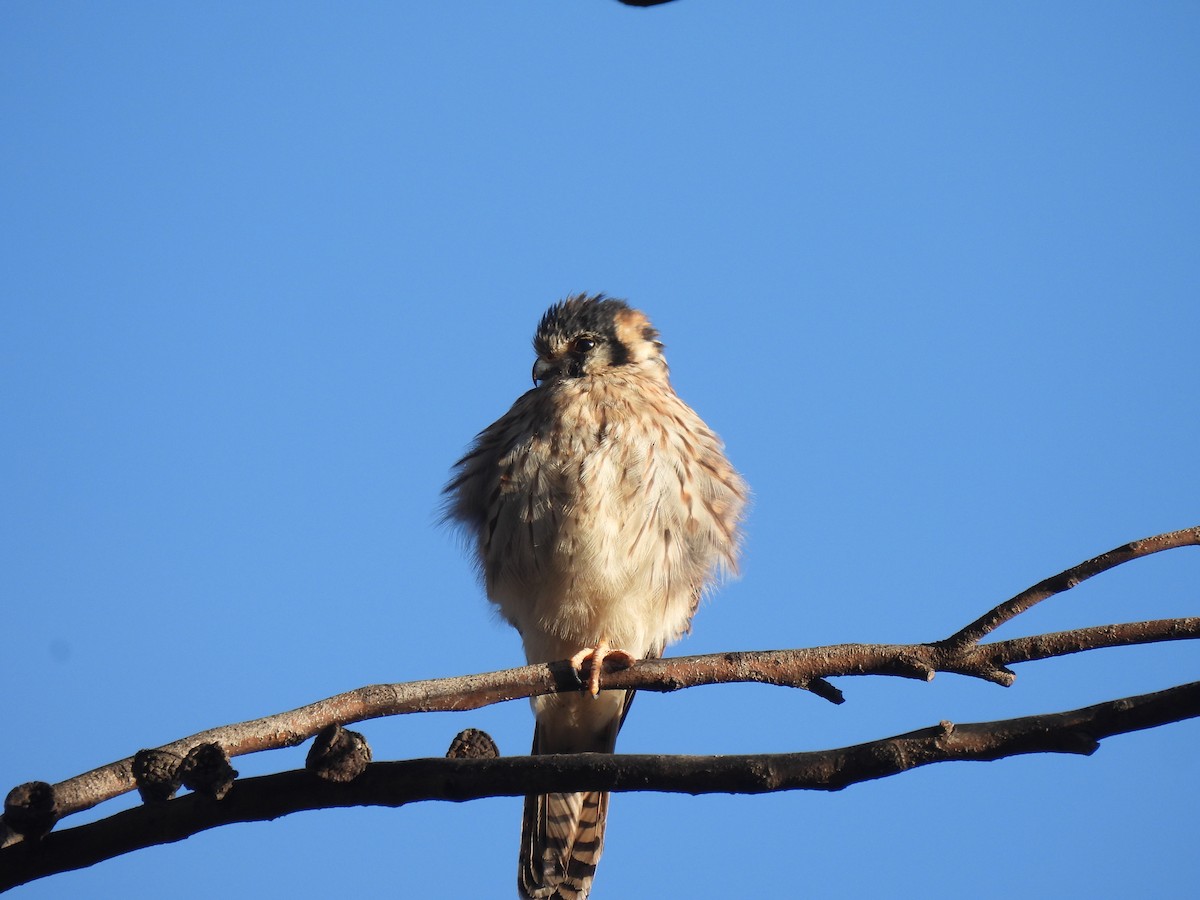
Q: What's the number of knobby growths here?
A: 5